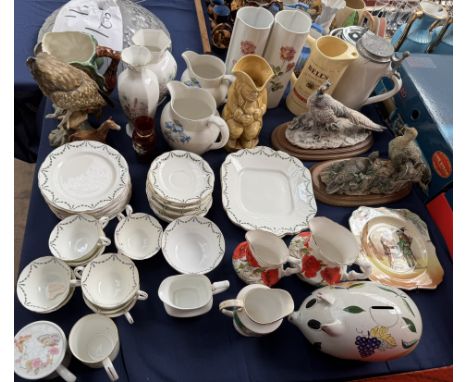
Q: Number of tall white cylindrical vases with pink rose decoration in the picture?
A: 2